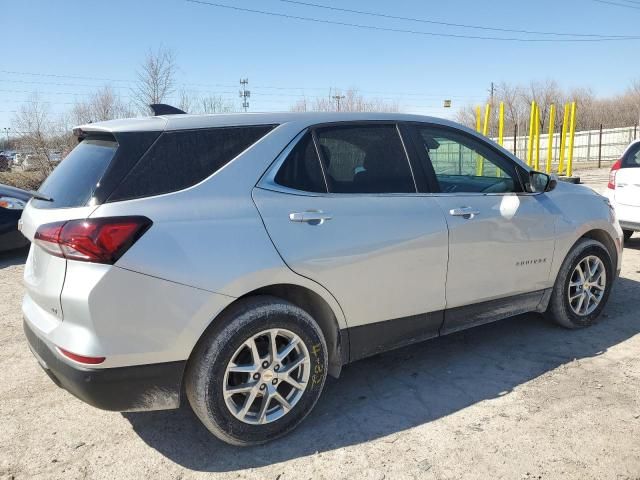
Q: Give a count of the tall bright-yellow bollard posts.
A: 8